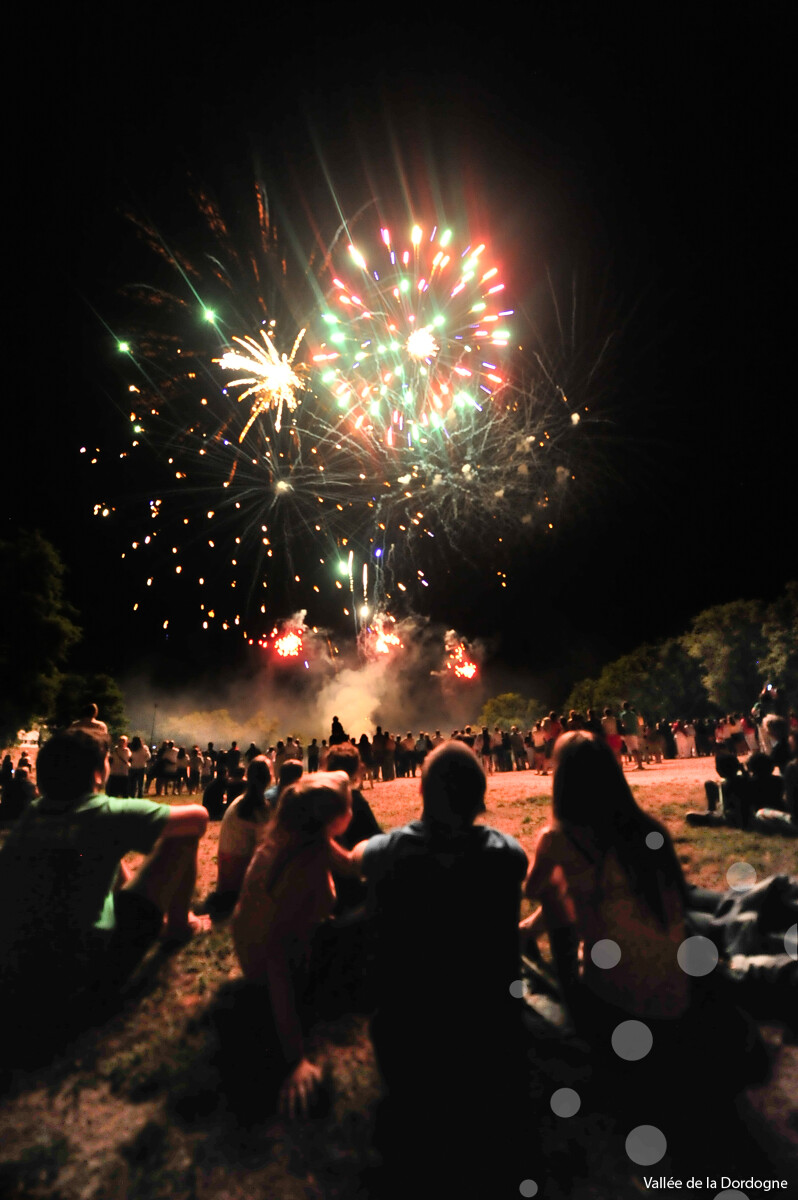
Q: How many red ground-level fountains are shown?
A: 3